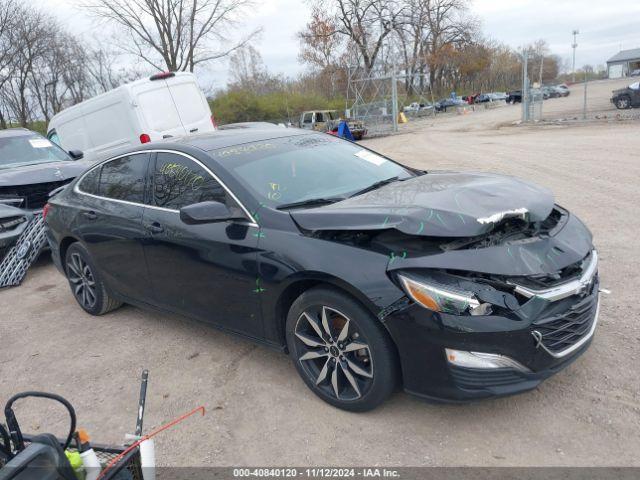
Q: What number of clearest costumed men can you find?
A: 0